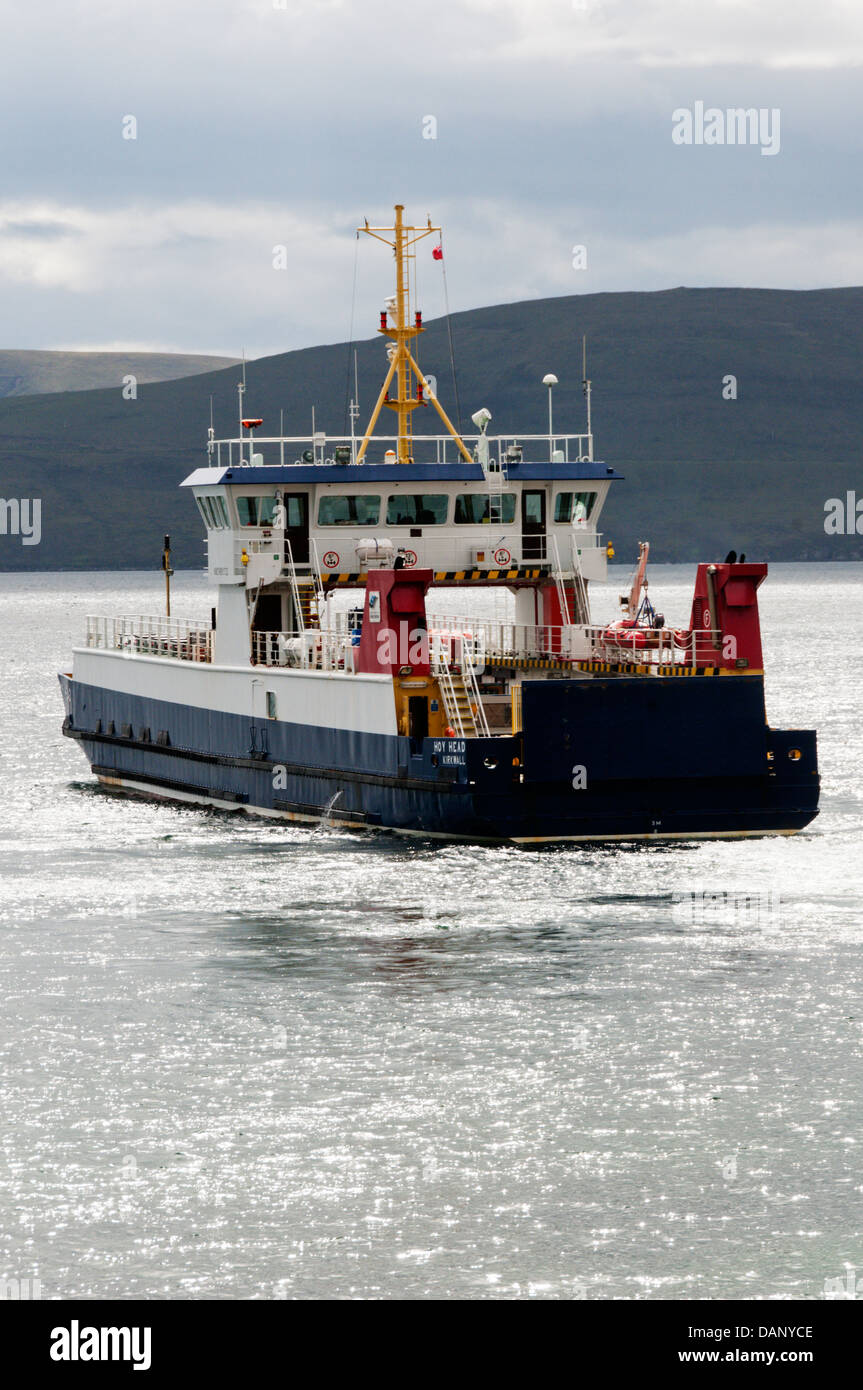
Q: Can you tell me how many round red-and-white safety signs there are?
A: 3